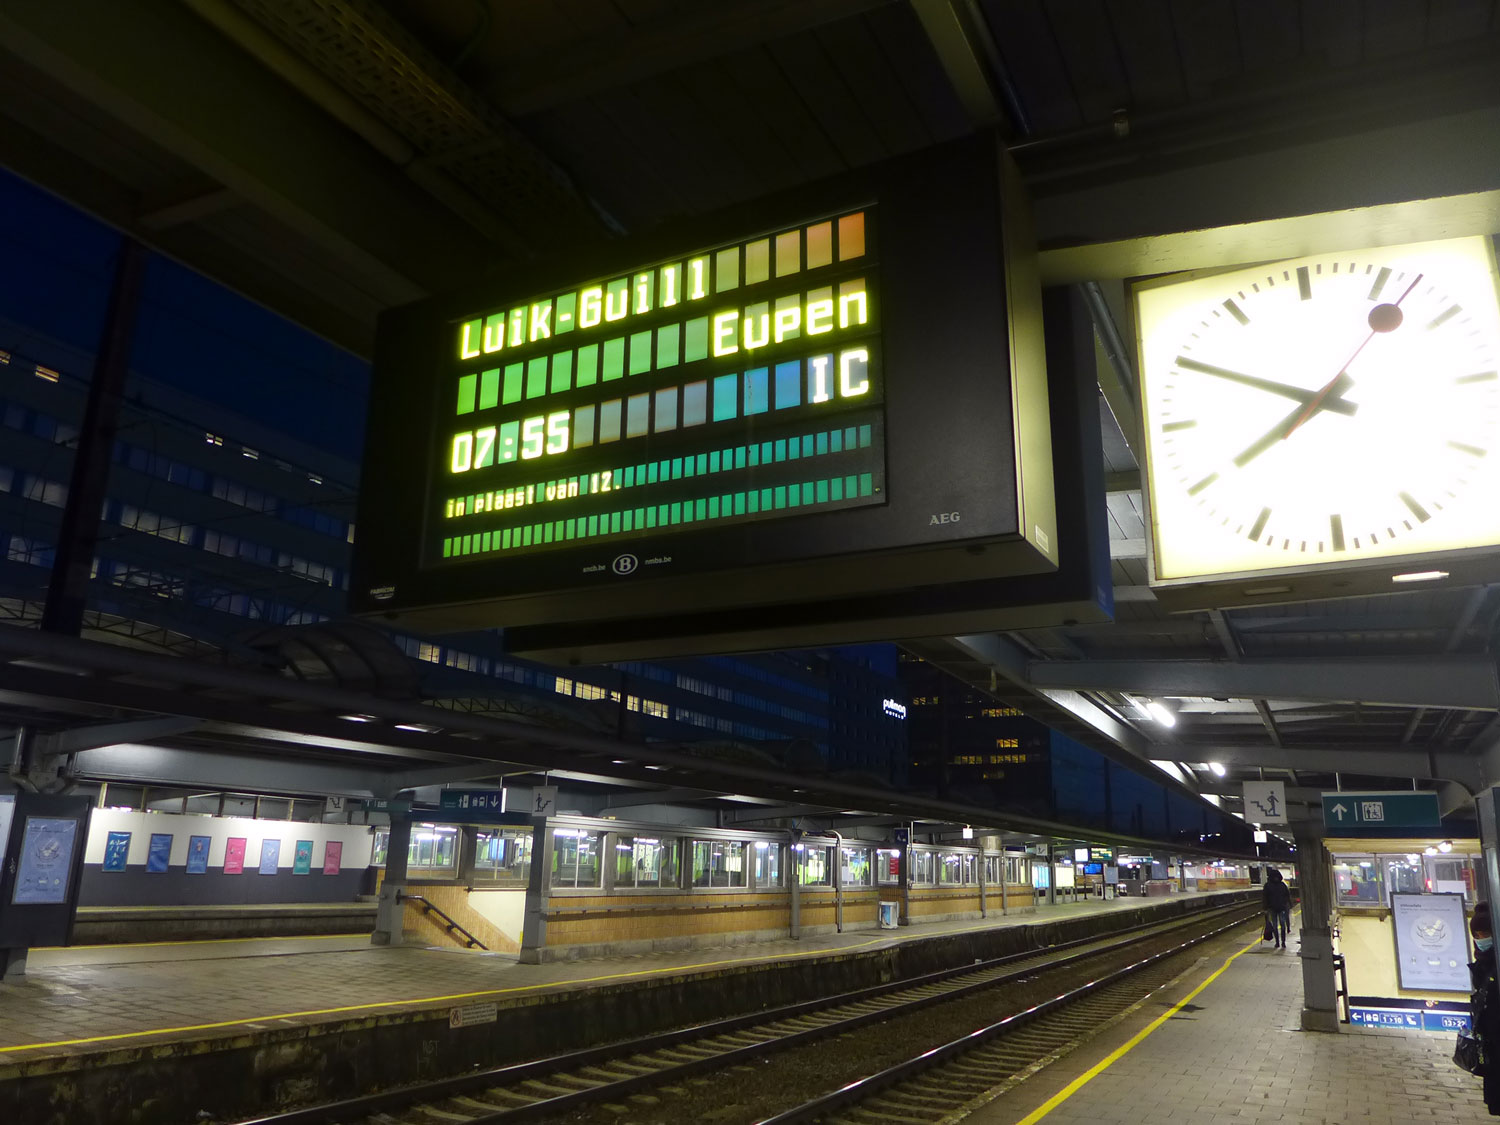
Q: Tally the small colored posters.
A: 7